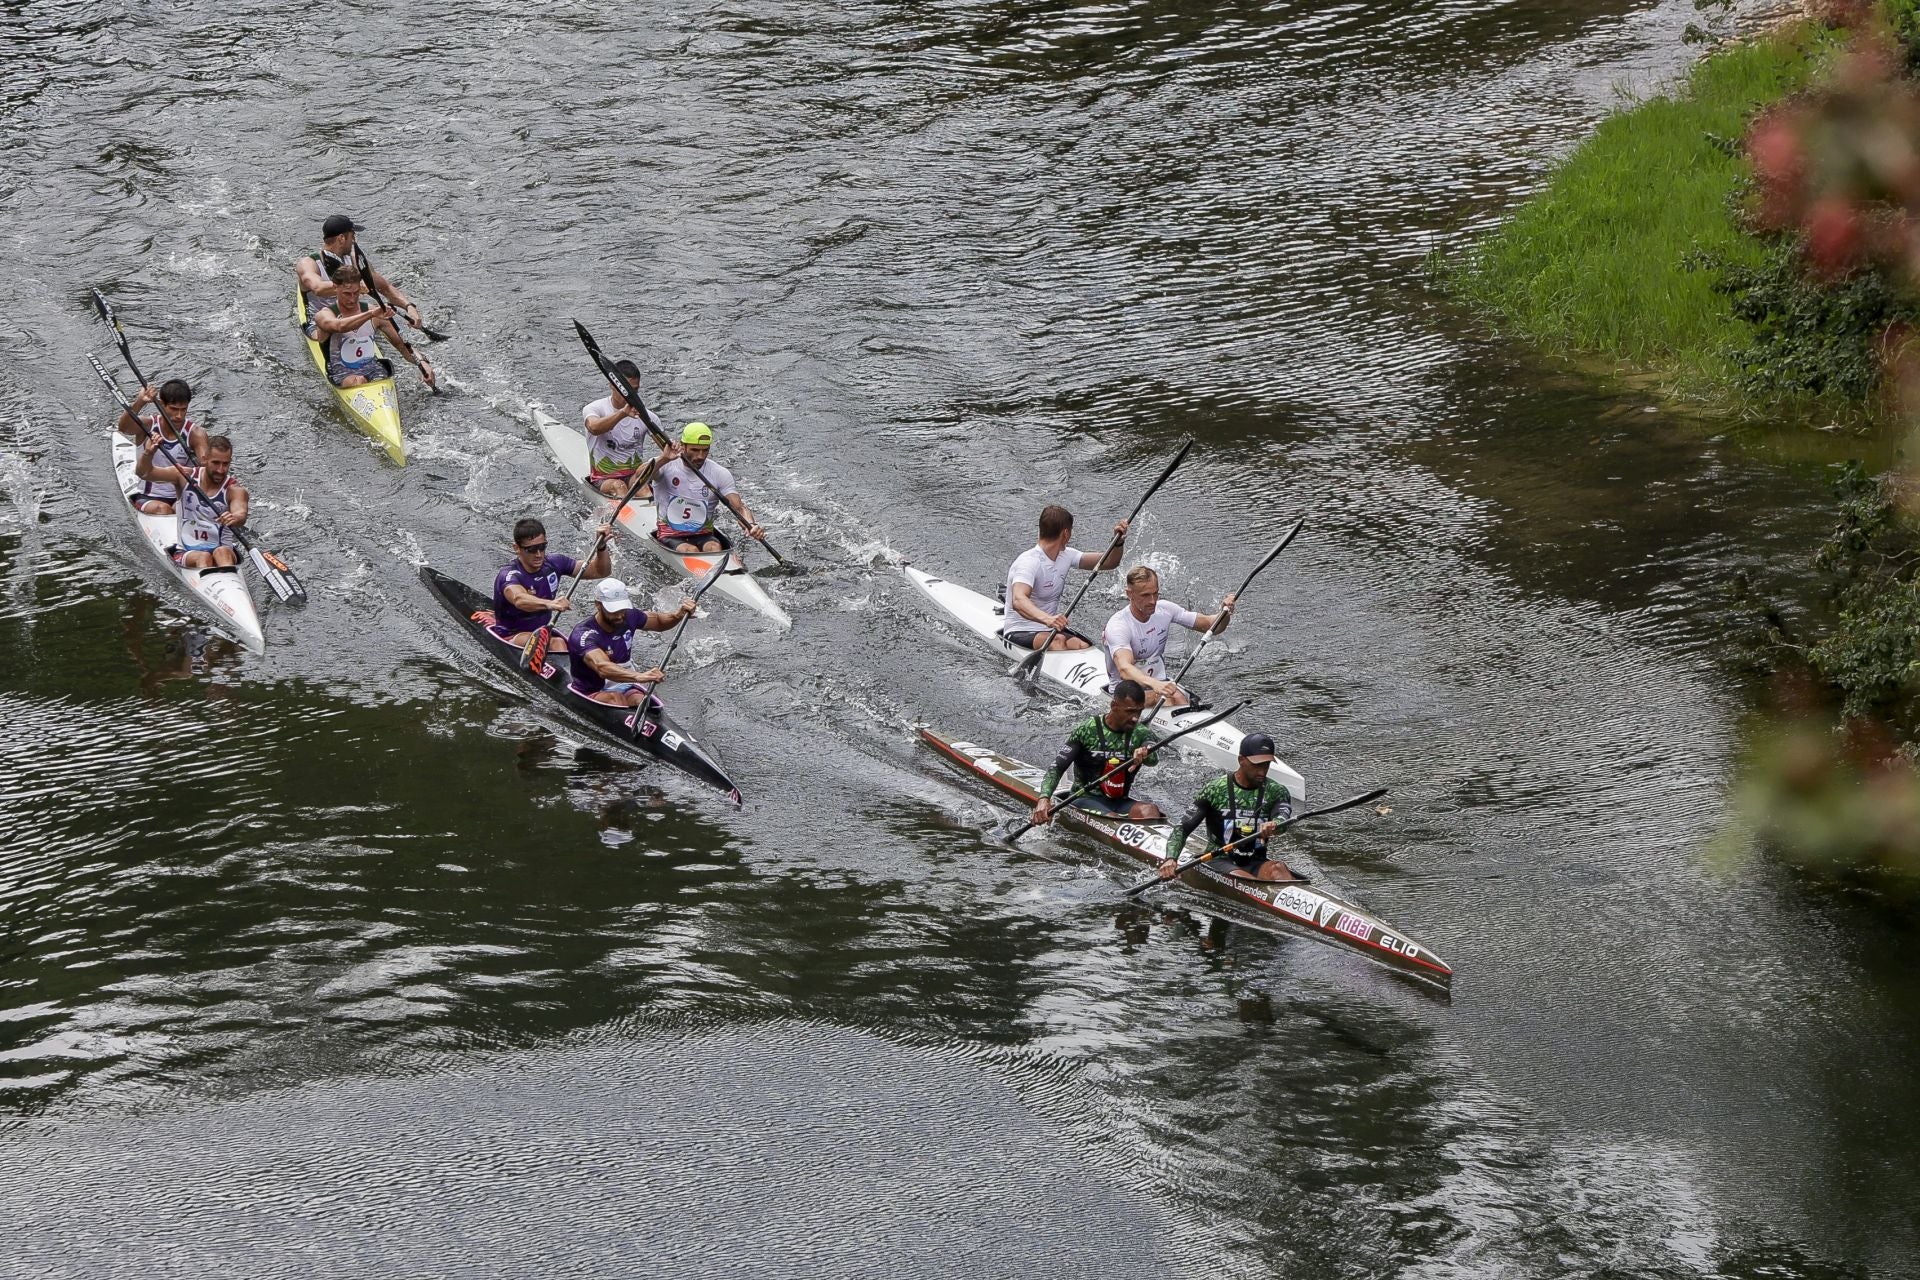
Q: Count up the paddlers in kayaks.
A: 12